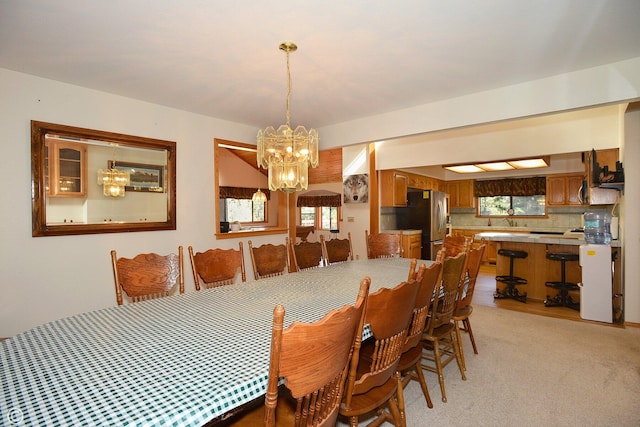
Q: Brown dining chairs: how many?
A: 12